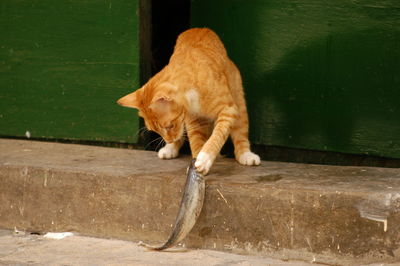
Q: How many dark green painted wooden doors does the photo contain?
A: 2